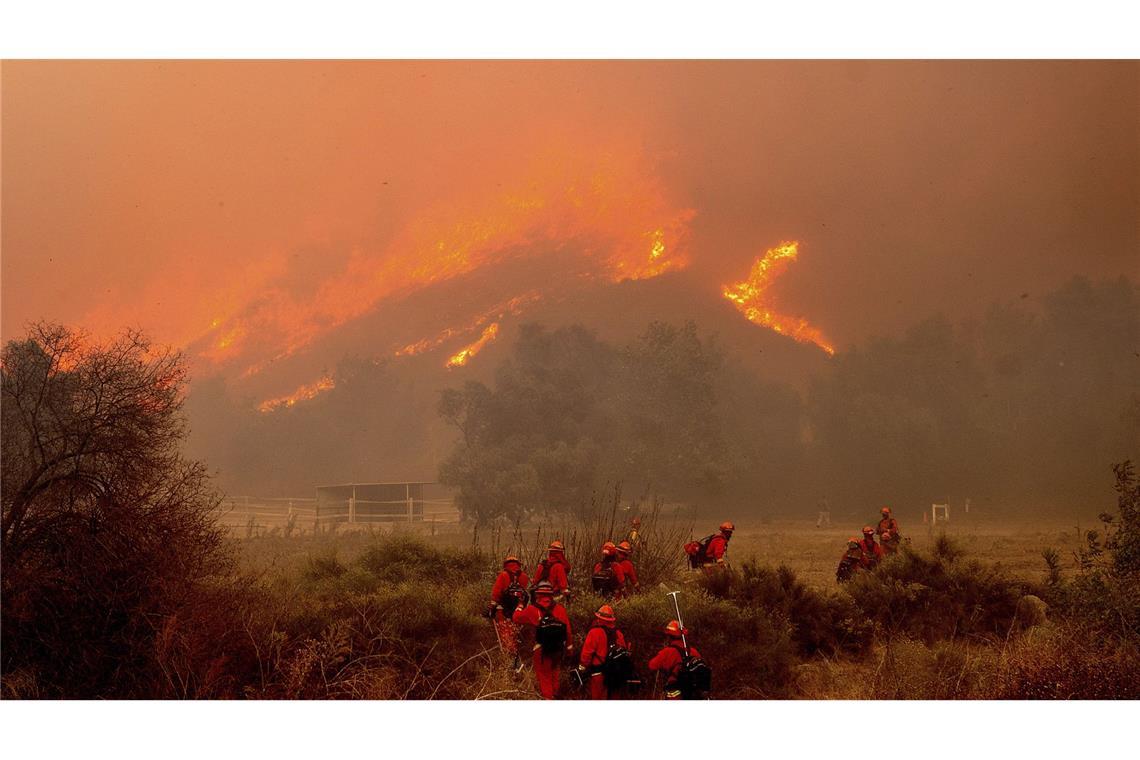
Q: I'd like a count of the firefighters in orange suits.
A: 11